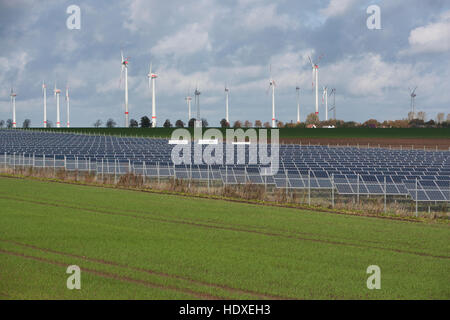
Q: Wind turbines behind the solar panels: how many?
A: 15